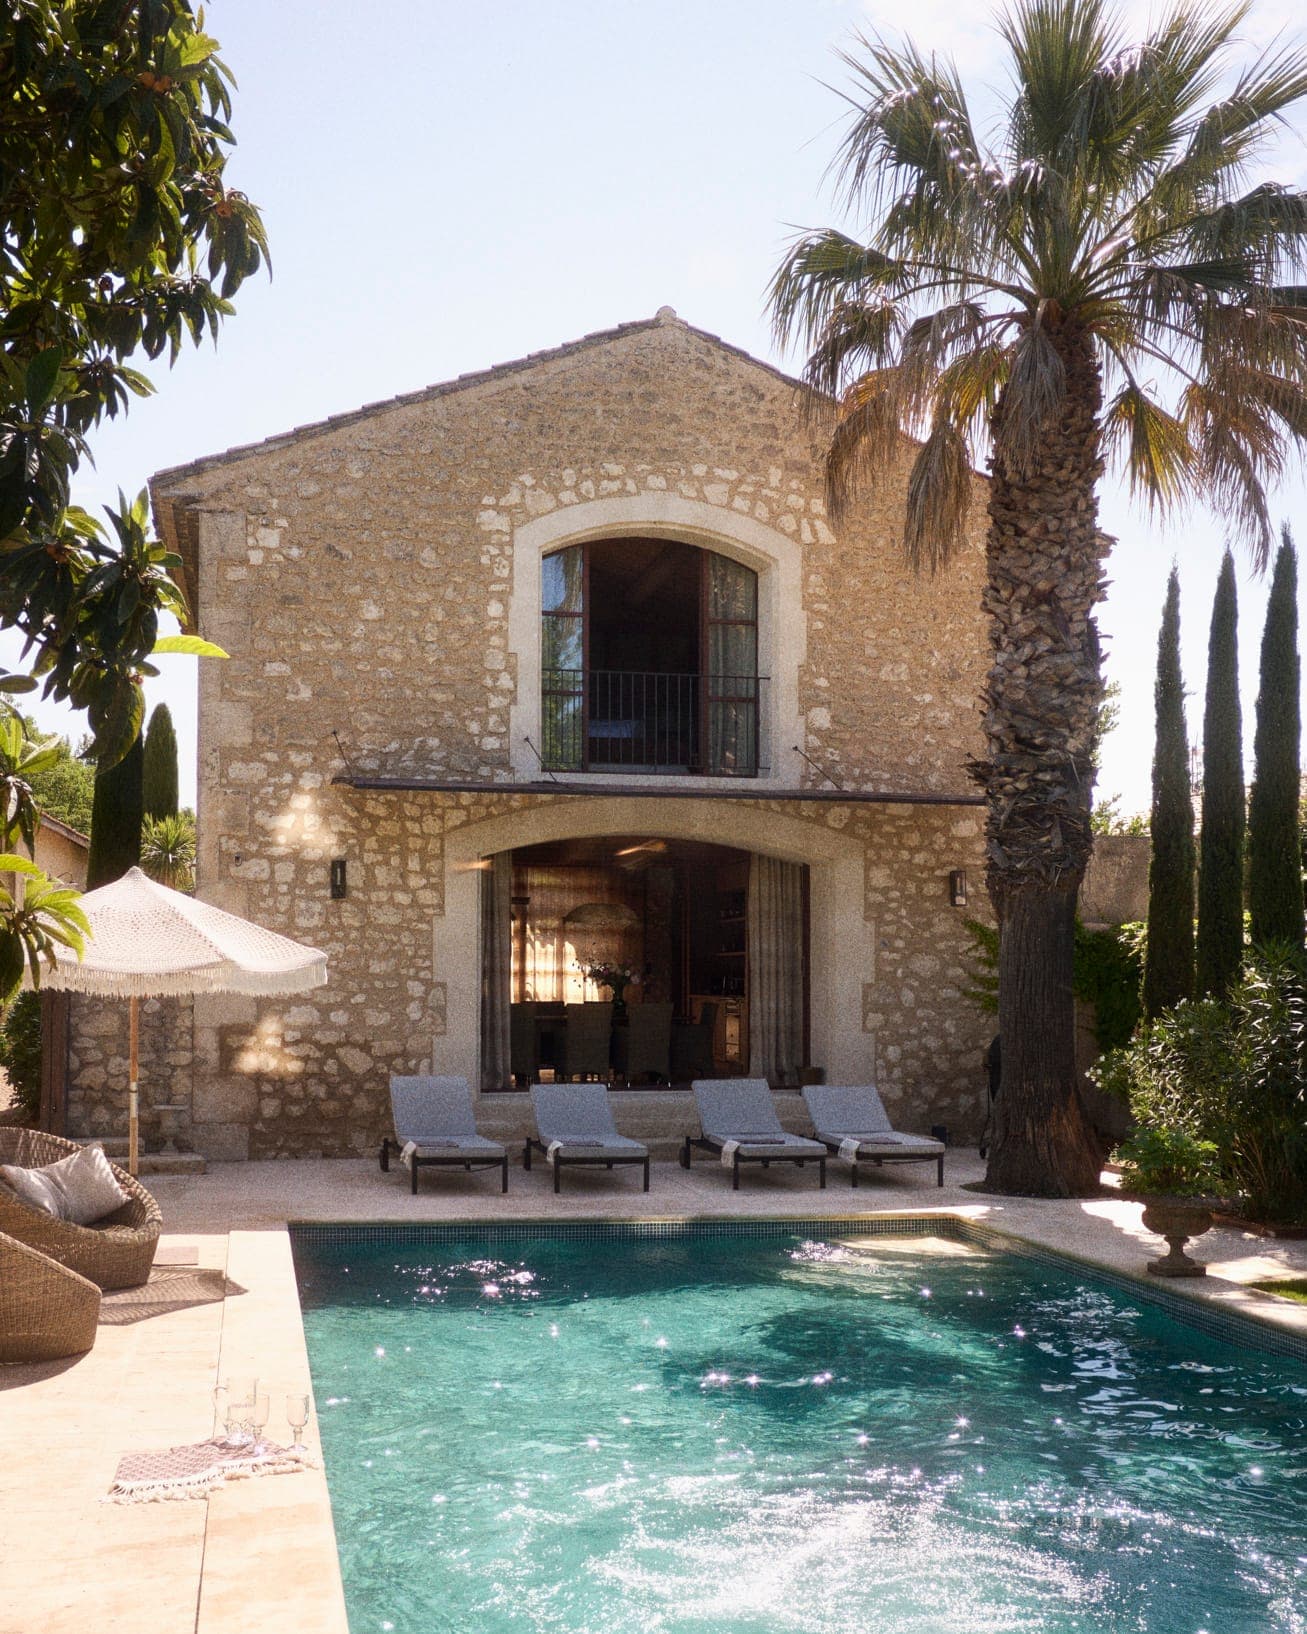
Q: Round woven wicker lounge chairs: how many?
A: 2